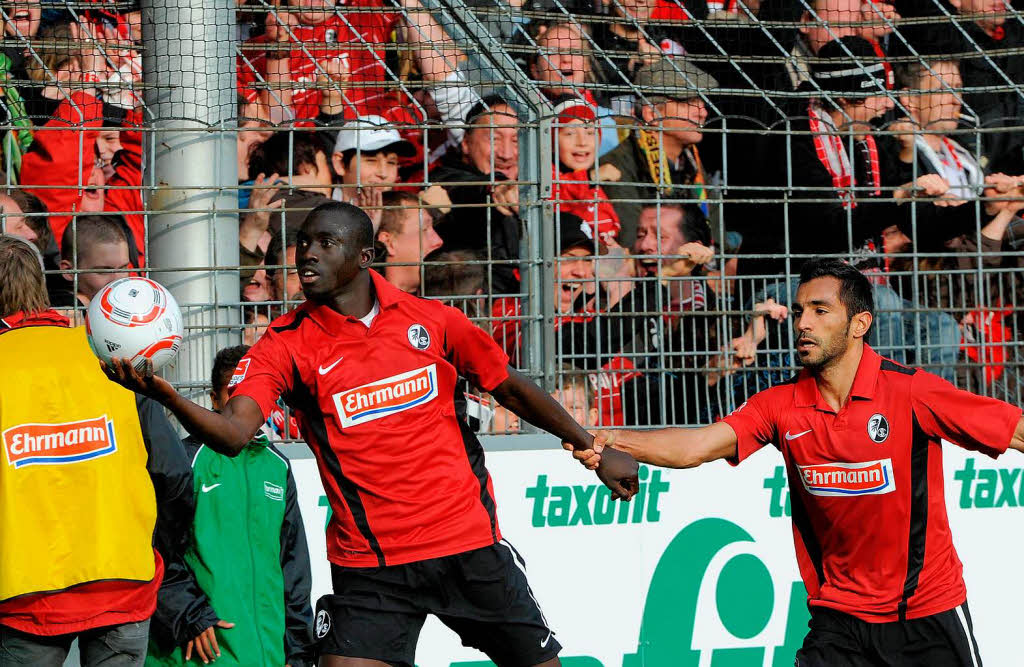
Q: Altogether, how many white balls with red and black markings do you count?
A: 1